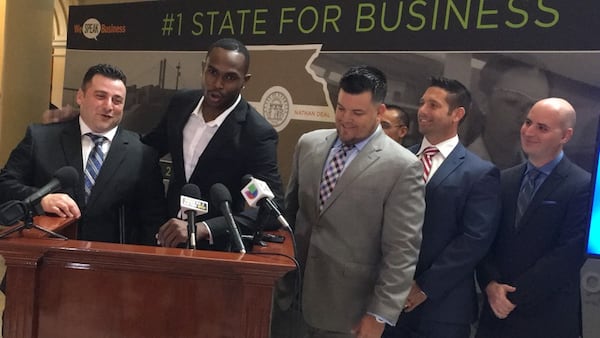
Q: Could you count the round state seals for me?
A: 1